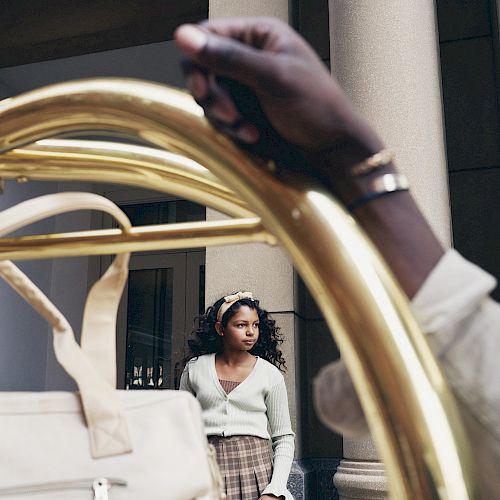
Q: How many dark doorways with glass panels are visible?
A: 1